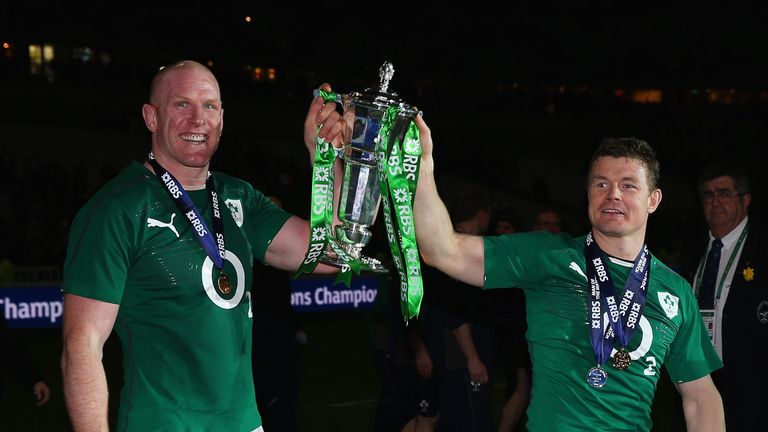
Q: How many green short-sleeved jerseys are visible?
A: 2